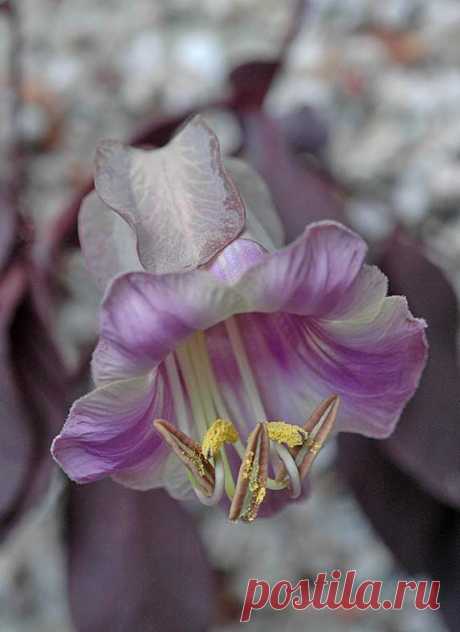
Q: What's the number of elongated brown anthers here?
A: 3